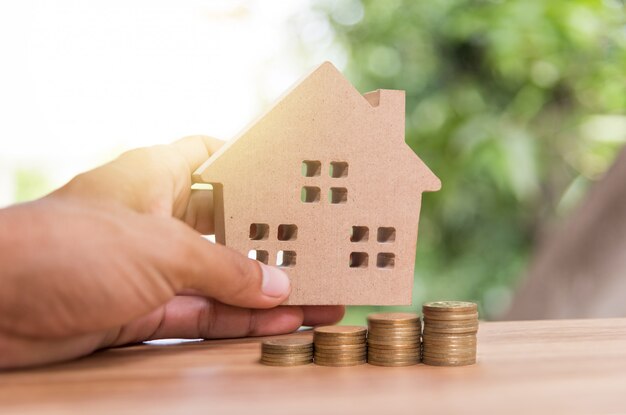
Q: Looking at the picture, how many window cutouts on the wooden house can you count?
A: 12